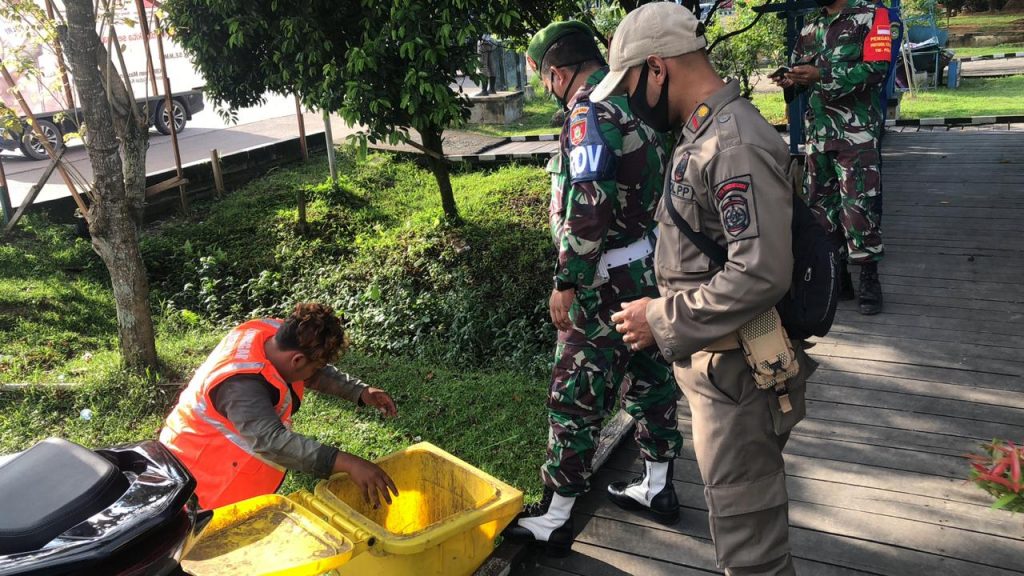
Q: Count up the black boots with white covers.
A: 2